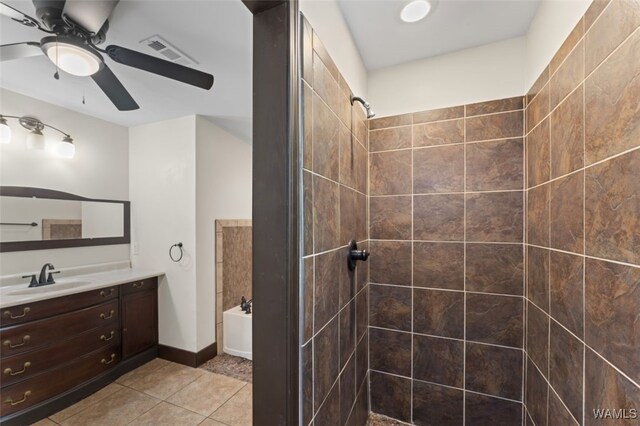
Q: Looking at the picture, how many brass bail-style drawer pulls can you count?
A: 9